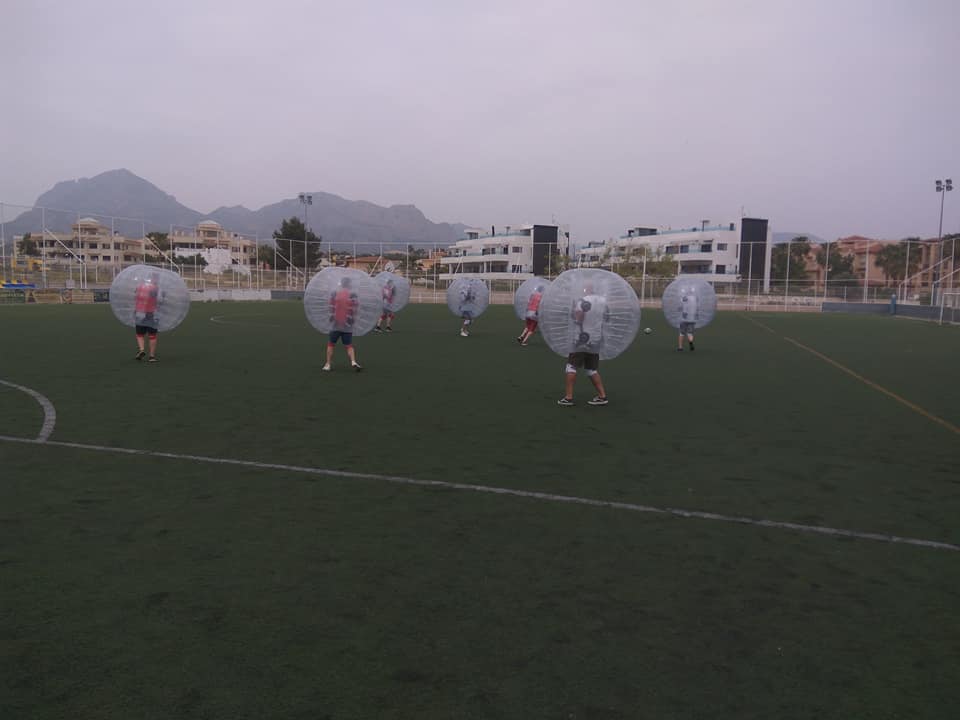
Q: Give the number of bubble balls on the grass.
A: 7